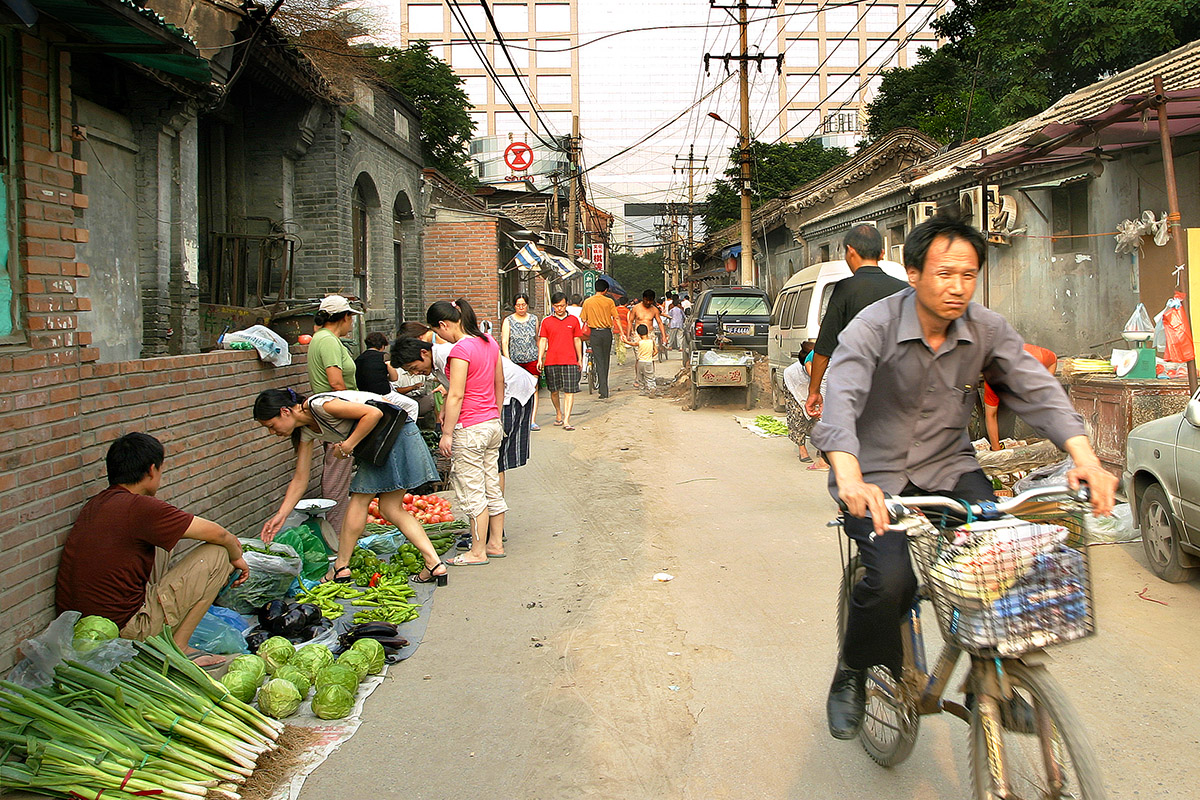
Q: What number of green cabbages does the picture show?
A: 11